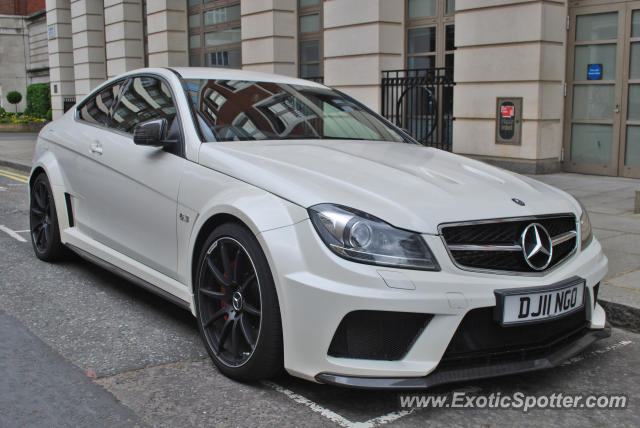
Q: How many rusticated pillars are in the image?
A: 7